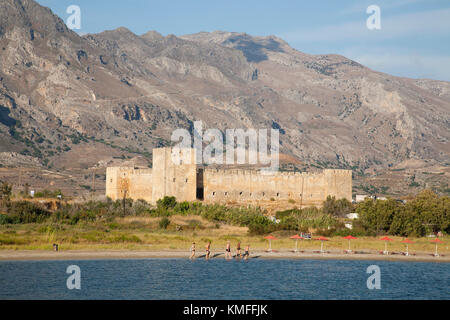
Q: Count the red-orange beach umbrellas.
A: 7